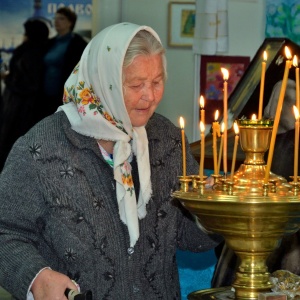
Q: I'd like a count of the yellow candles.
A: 11